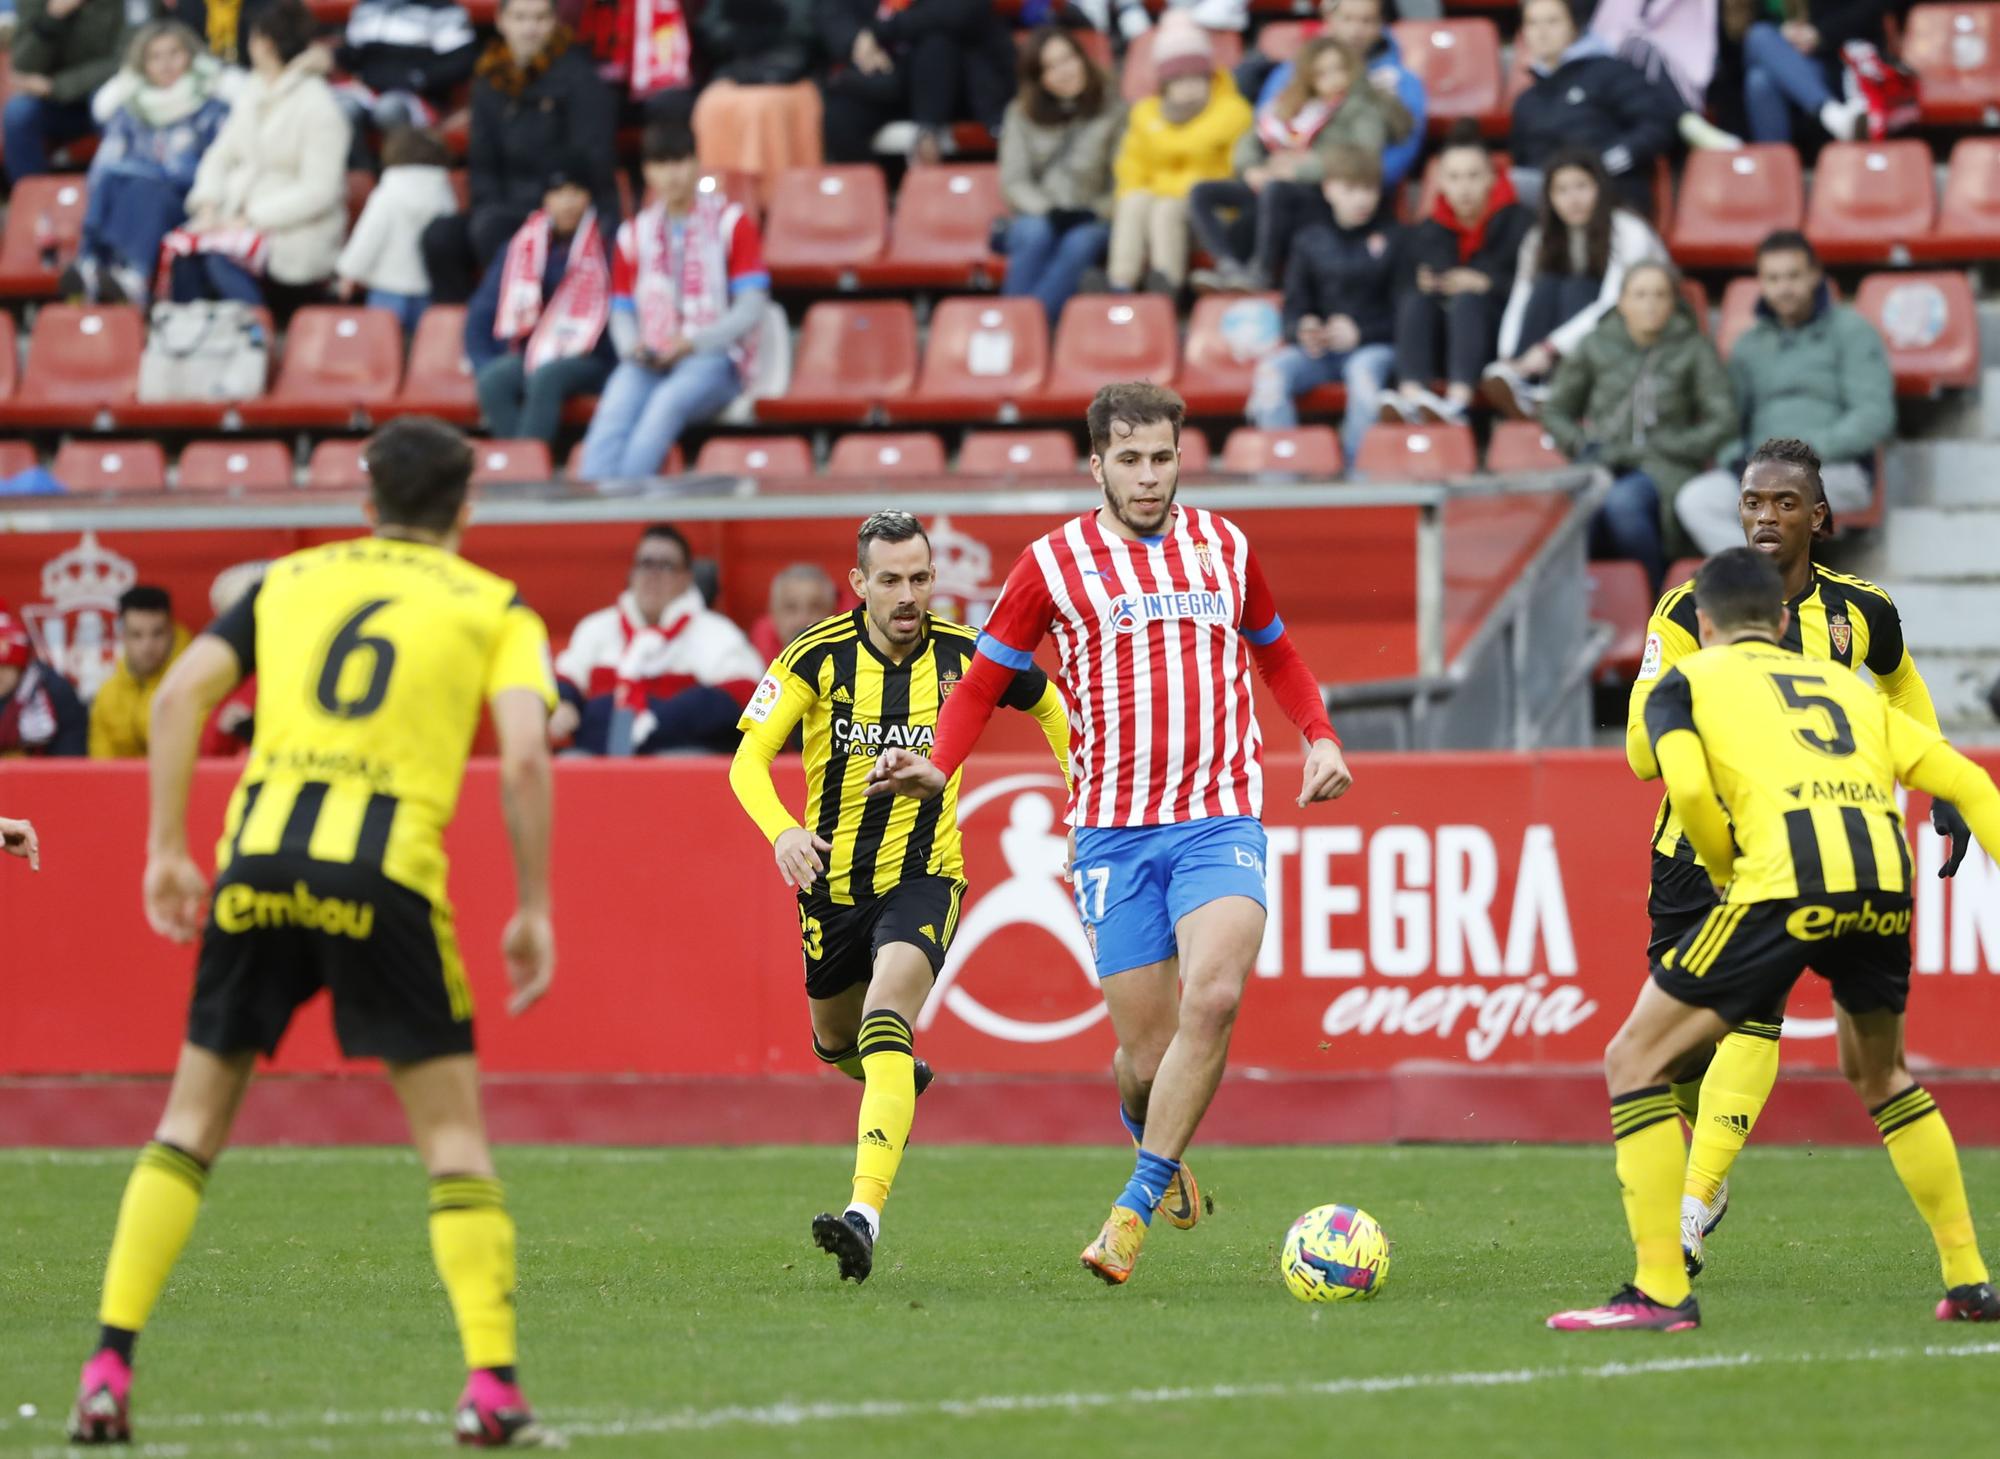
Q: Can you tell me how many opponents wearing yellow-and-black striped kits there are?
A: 4